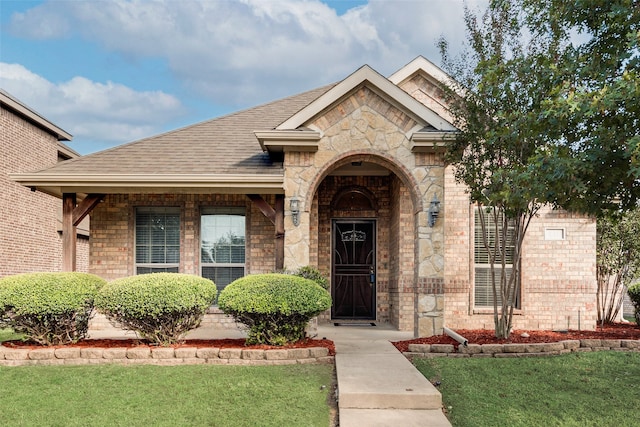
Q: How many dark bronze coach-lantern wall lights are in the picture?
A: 2